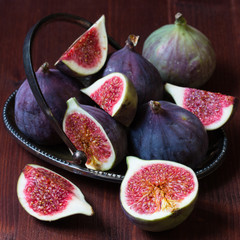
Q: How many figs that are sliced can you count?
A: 6